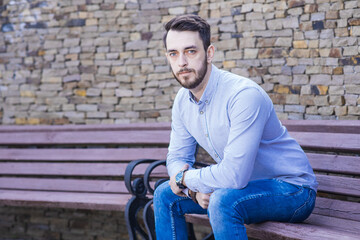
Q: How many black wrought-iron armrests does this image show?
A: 2